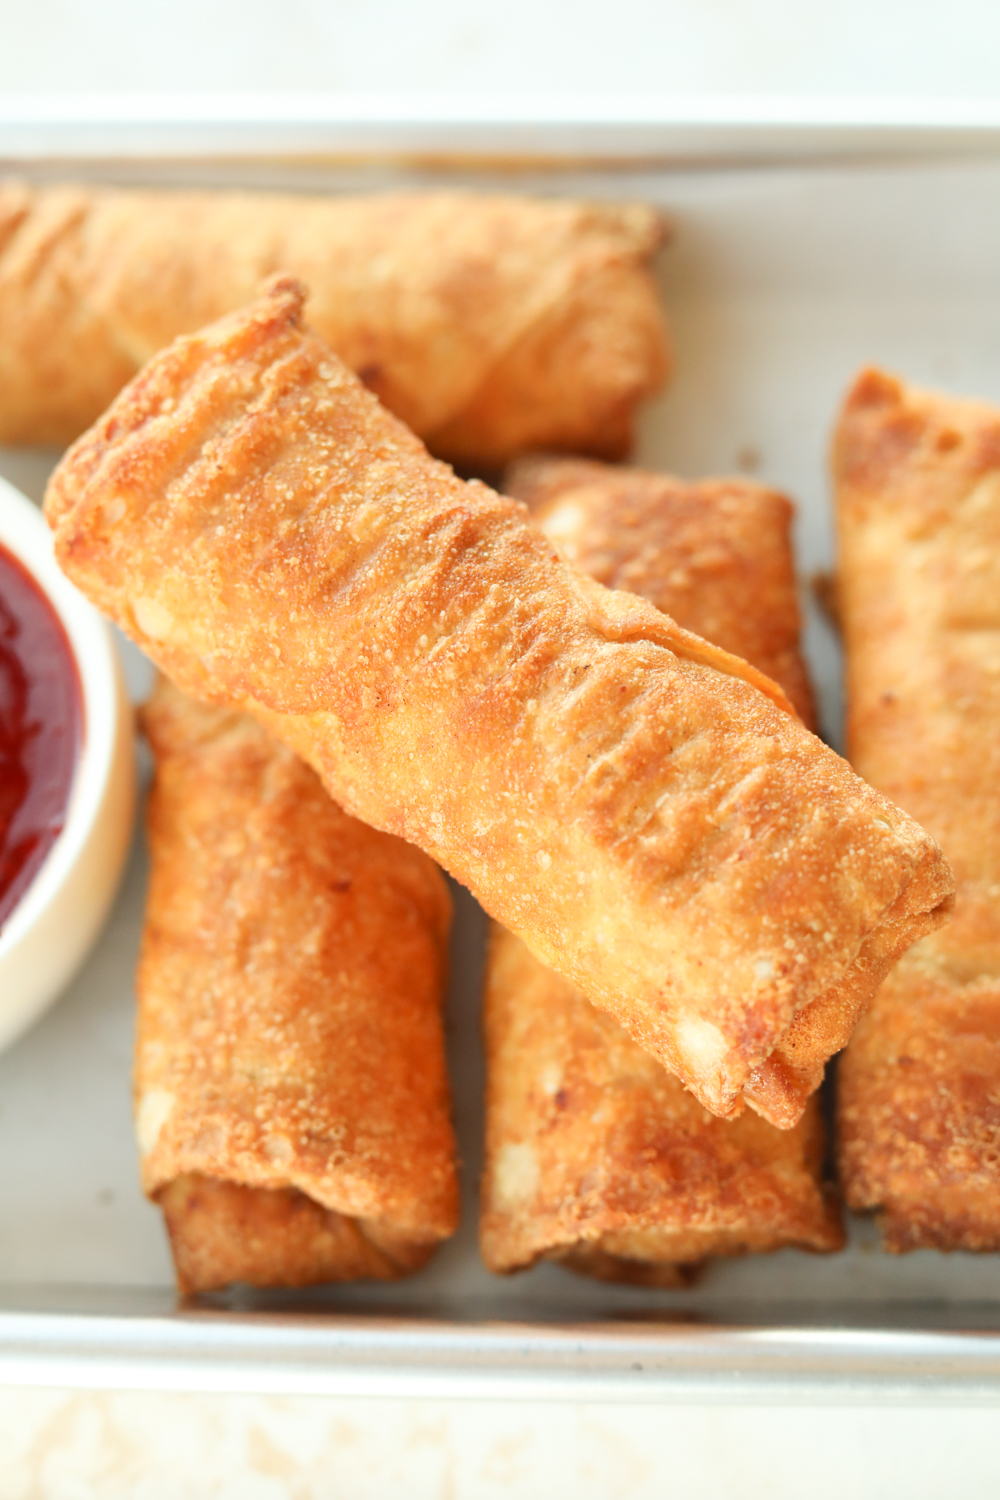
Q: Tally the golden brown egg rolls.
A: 5